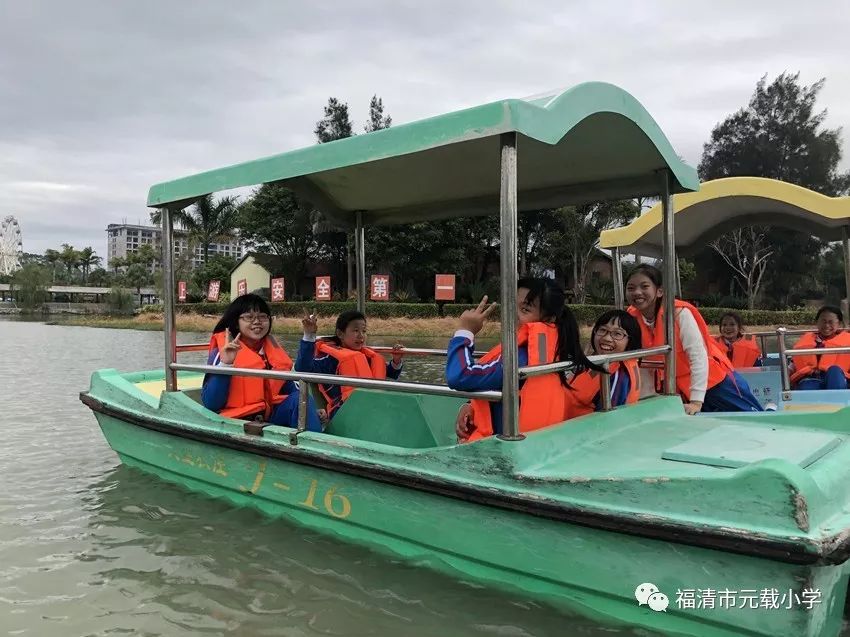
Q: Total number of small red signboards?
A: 7